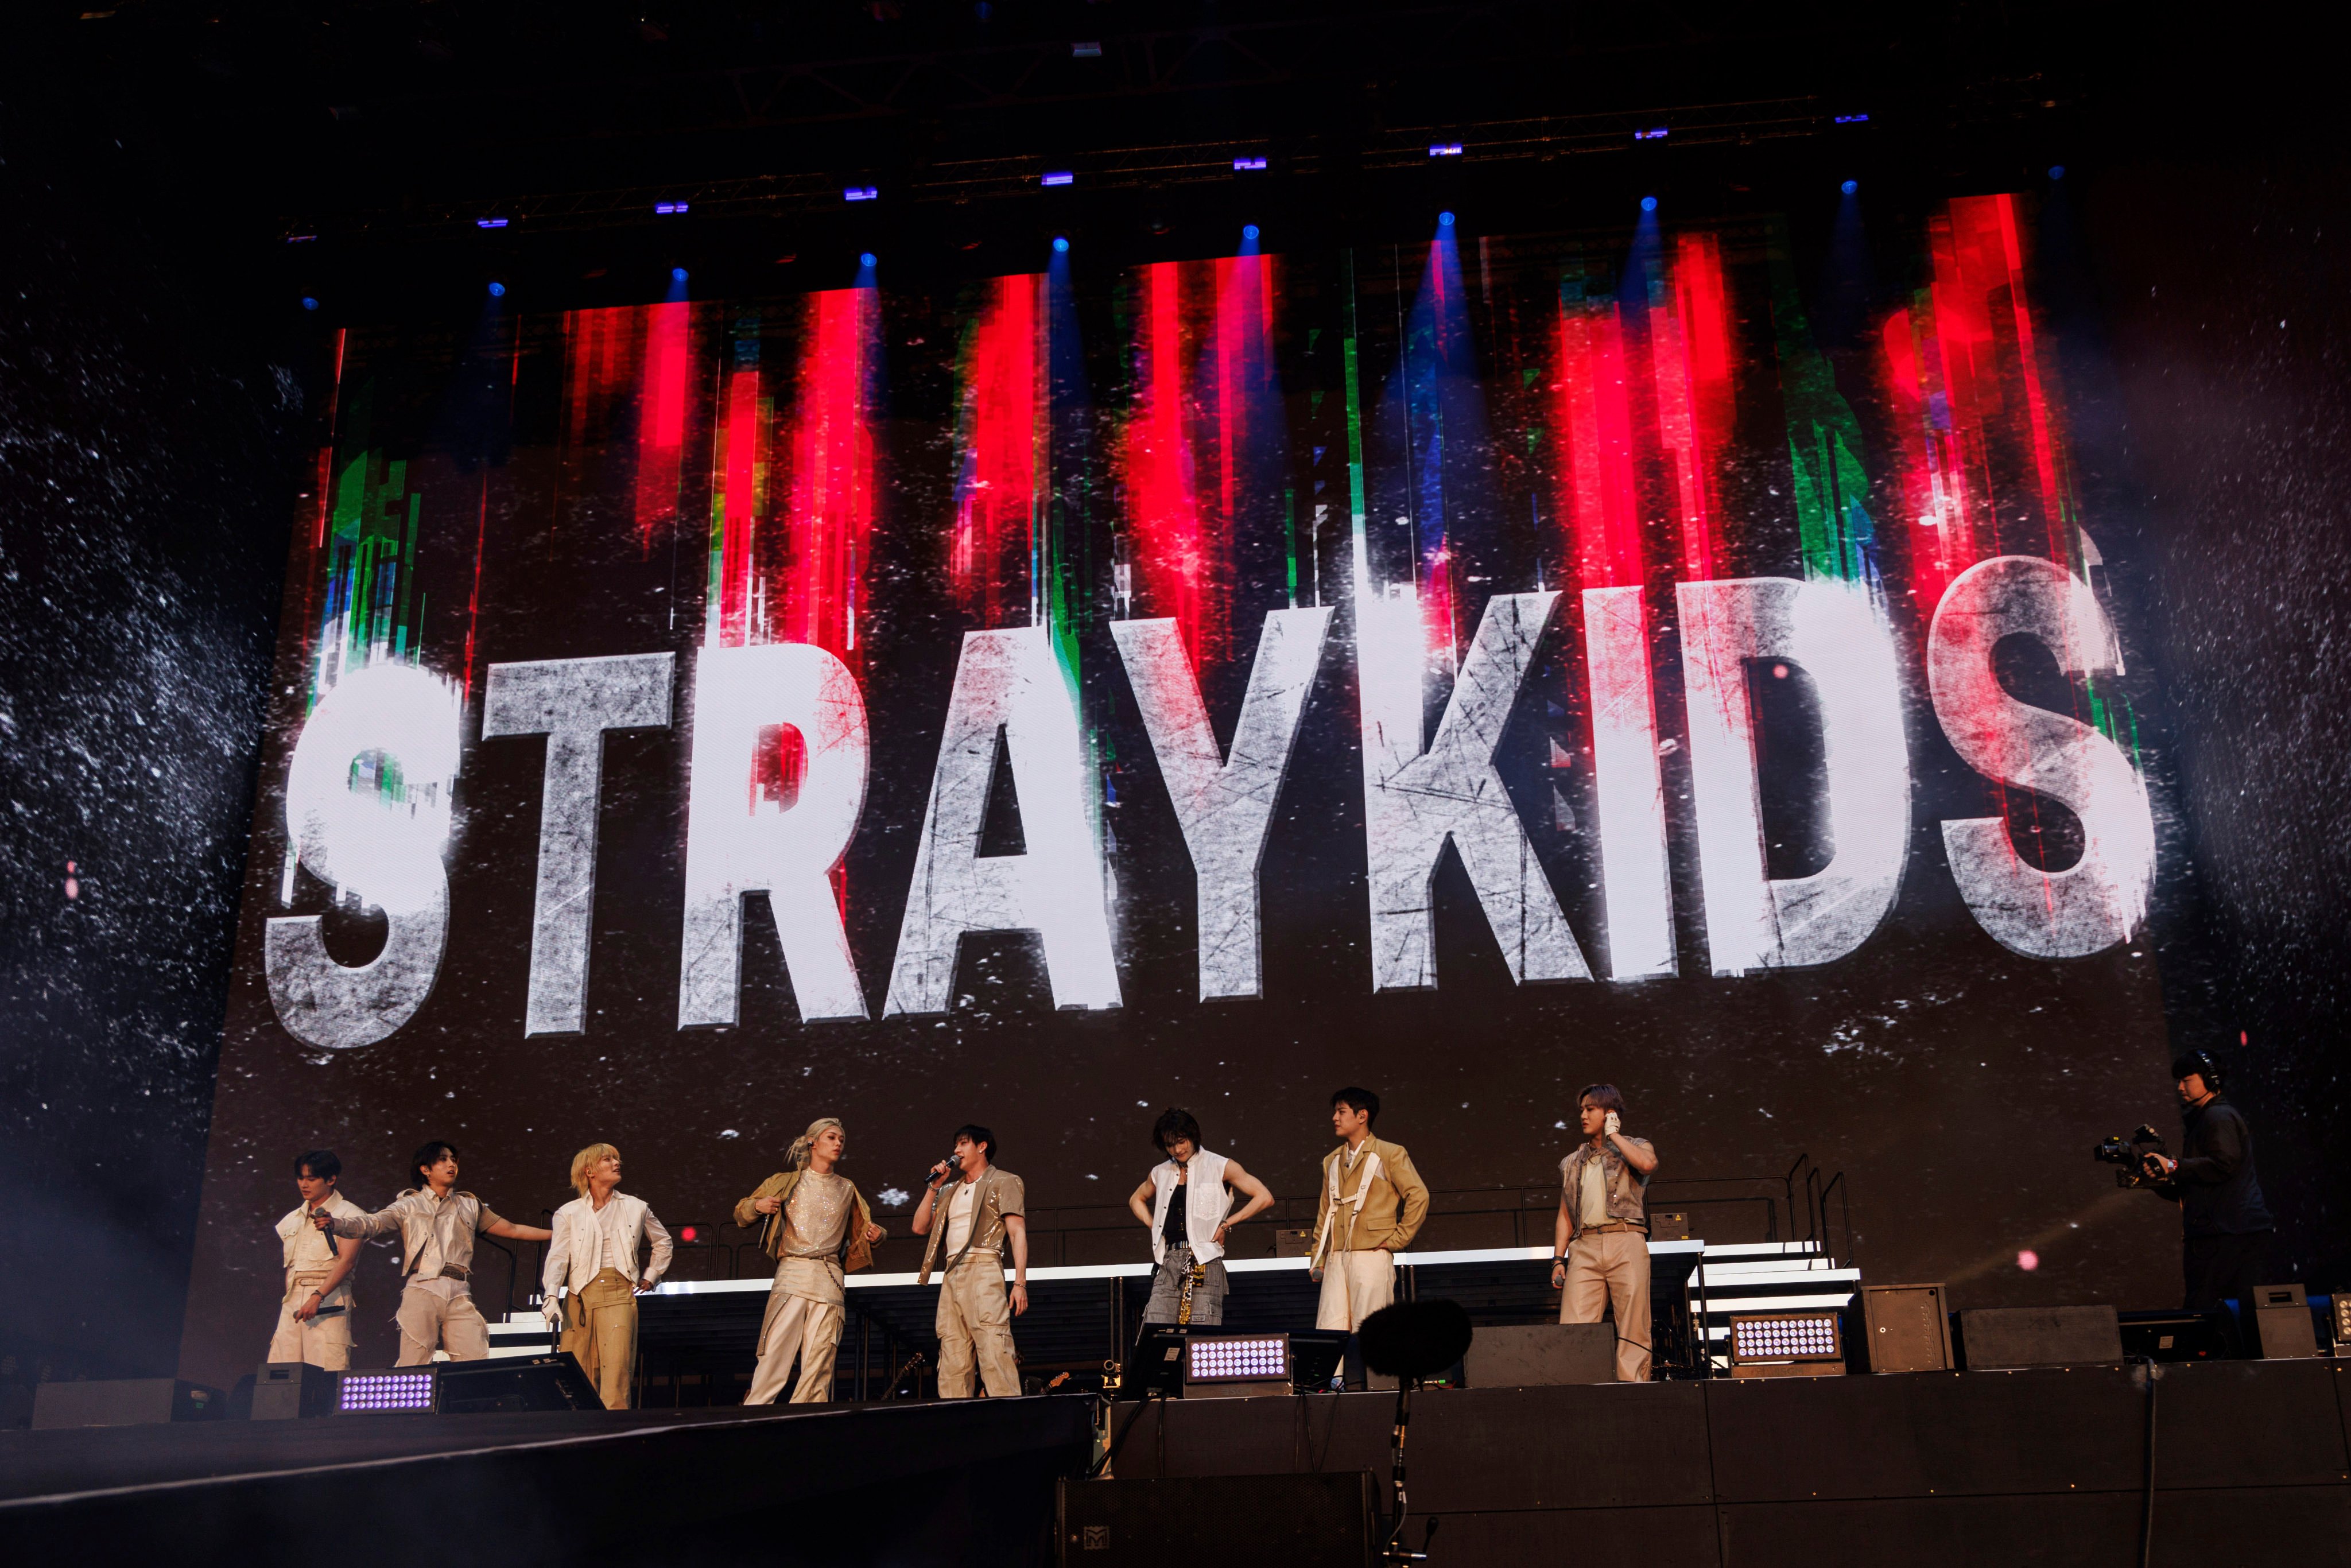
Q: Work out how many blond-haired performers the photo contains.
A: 2